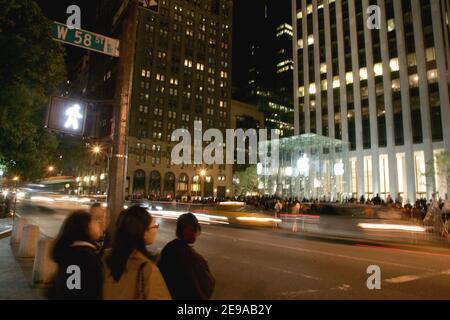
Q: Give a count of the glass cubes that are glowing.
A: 1